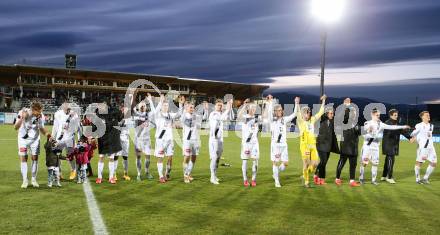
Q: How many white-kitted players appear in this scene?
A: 11